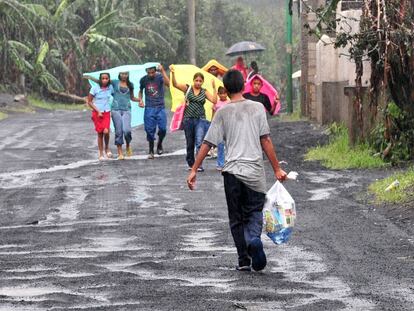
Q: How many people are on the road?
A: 10